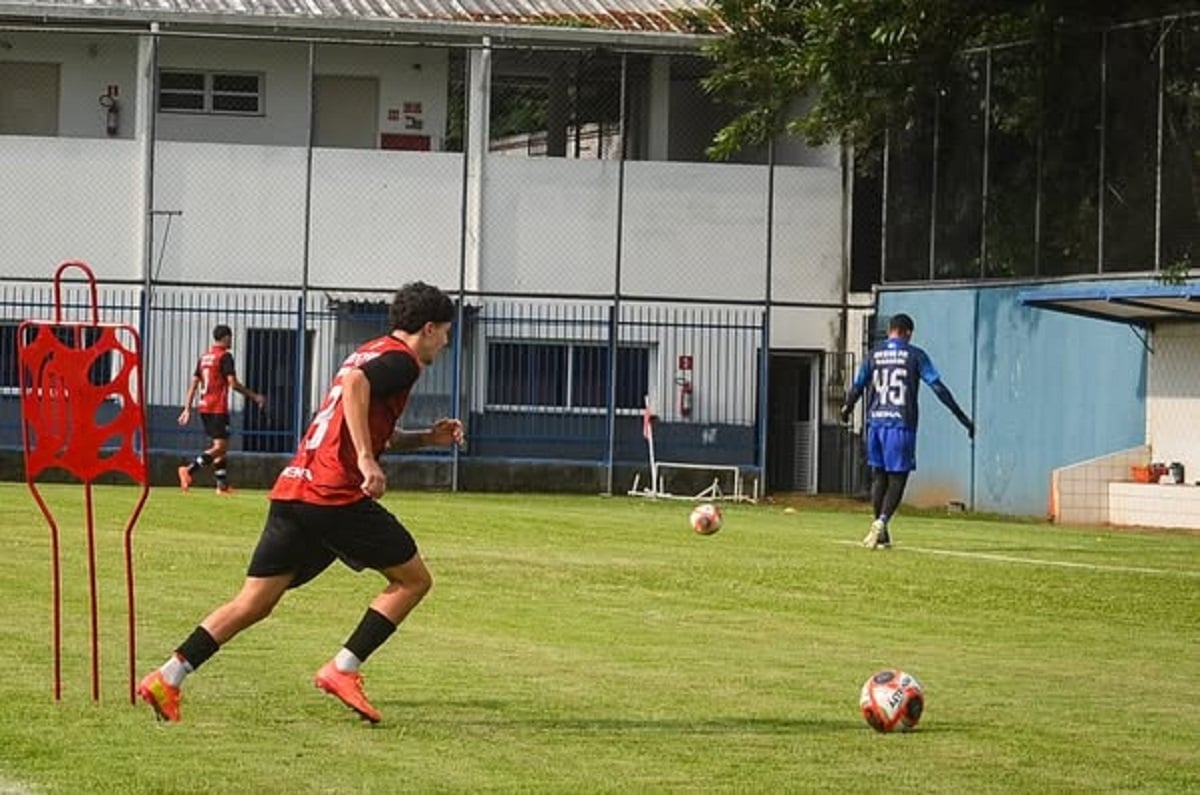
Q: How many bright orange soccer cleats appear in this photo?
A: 4